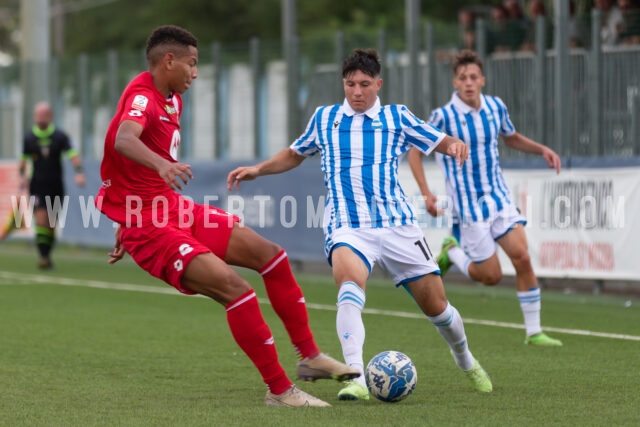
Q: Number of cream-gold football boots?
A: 2